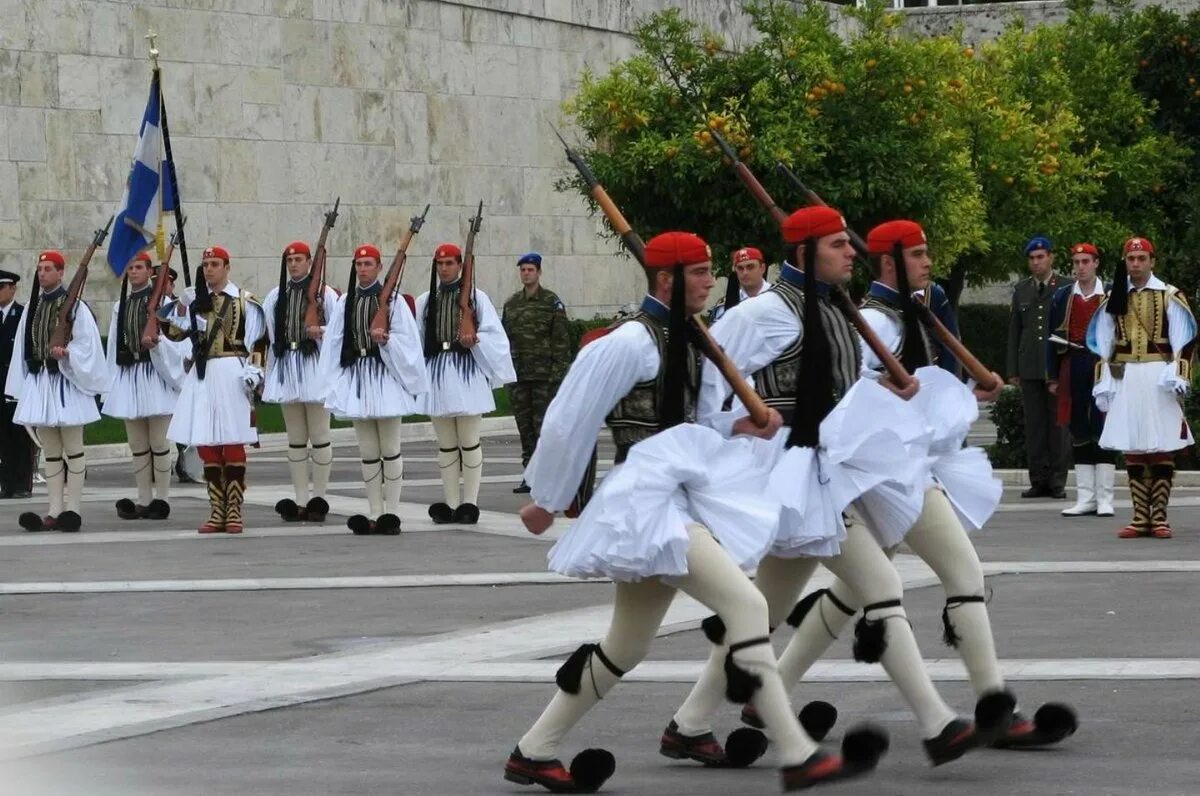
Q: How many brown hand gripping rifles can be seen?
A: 8